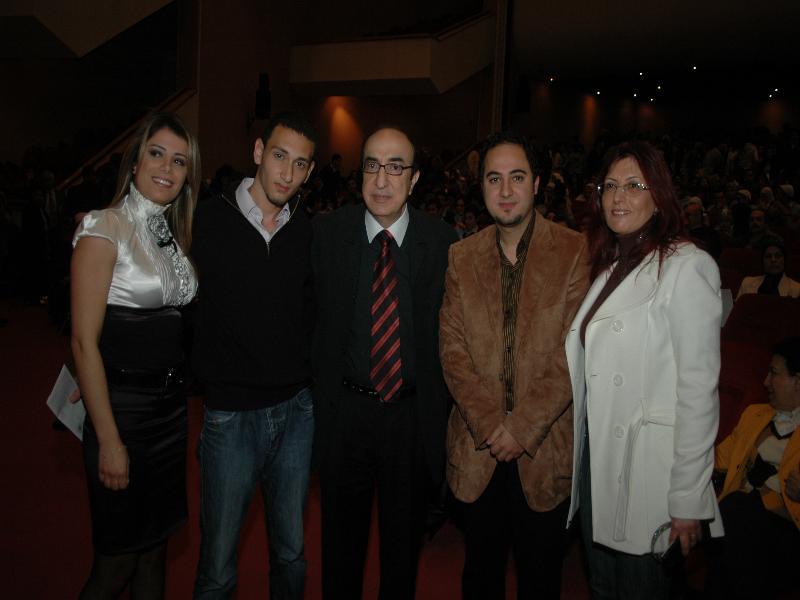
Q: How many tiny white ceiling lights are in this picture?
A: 9